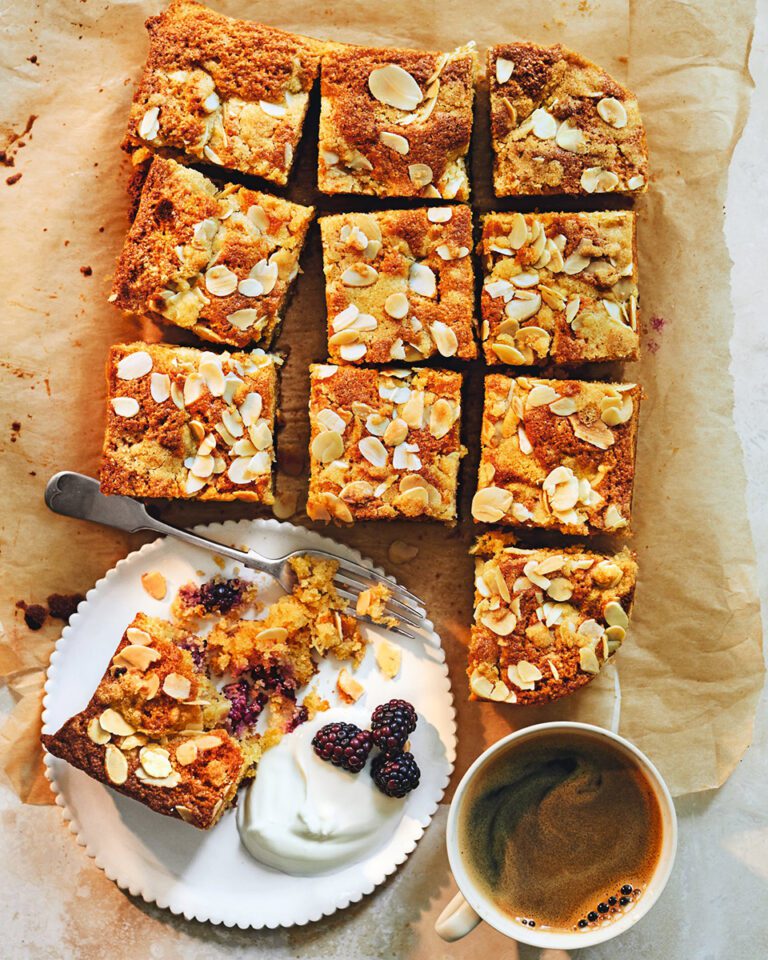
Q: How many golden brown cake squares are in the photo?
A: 11